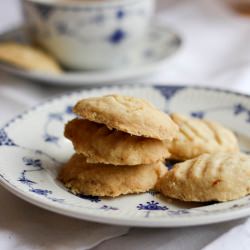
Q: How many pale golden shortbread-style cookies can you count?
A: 6